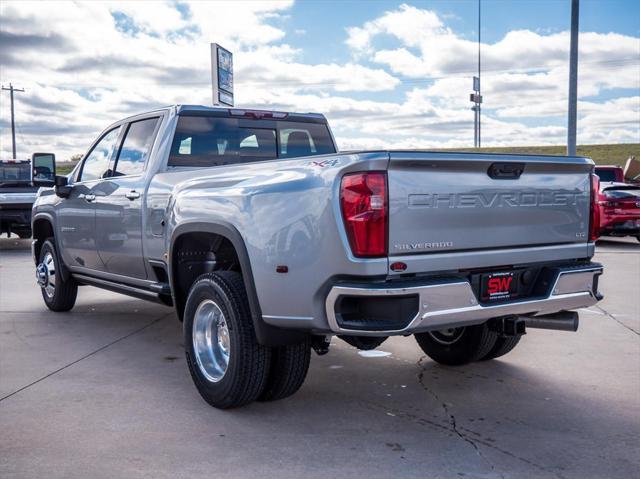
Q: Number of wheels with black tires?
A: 5